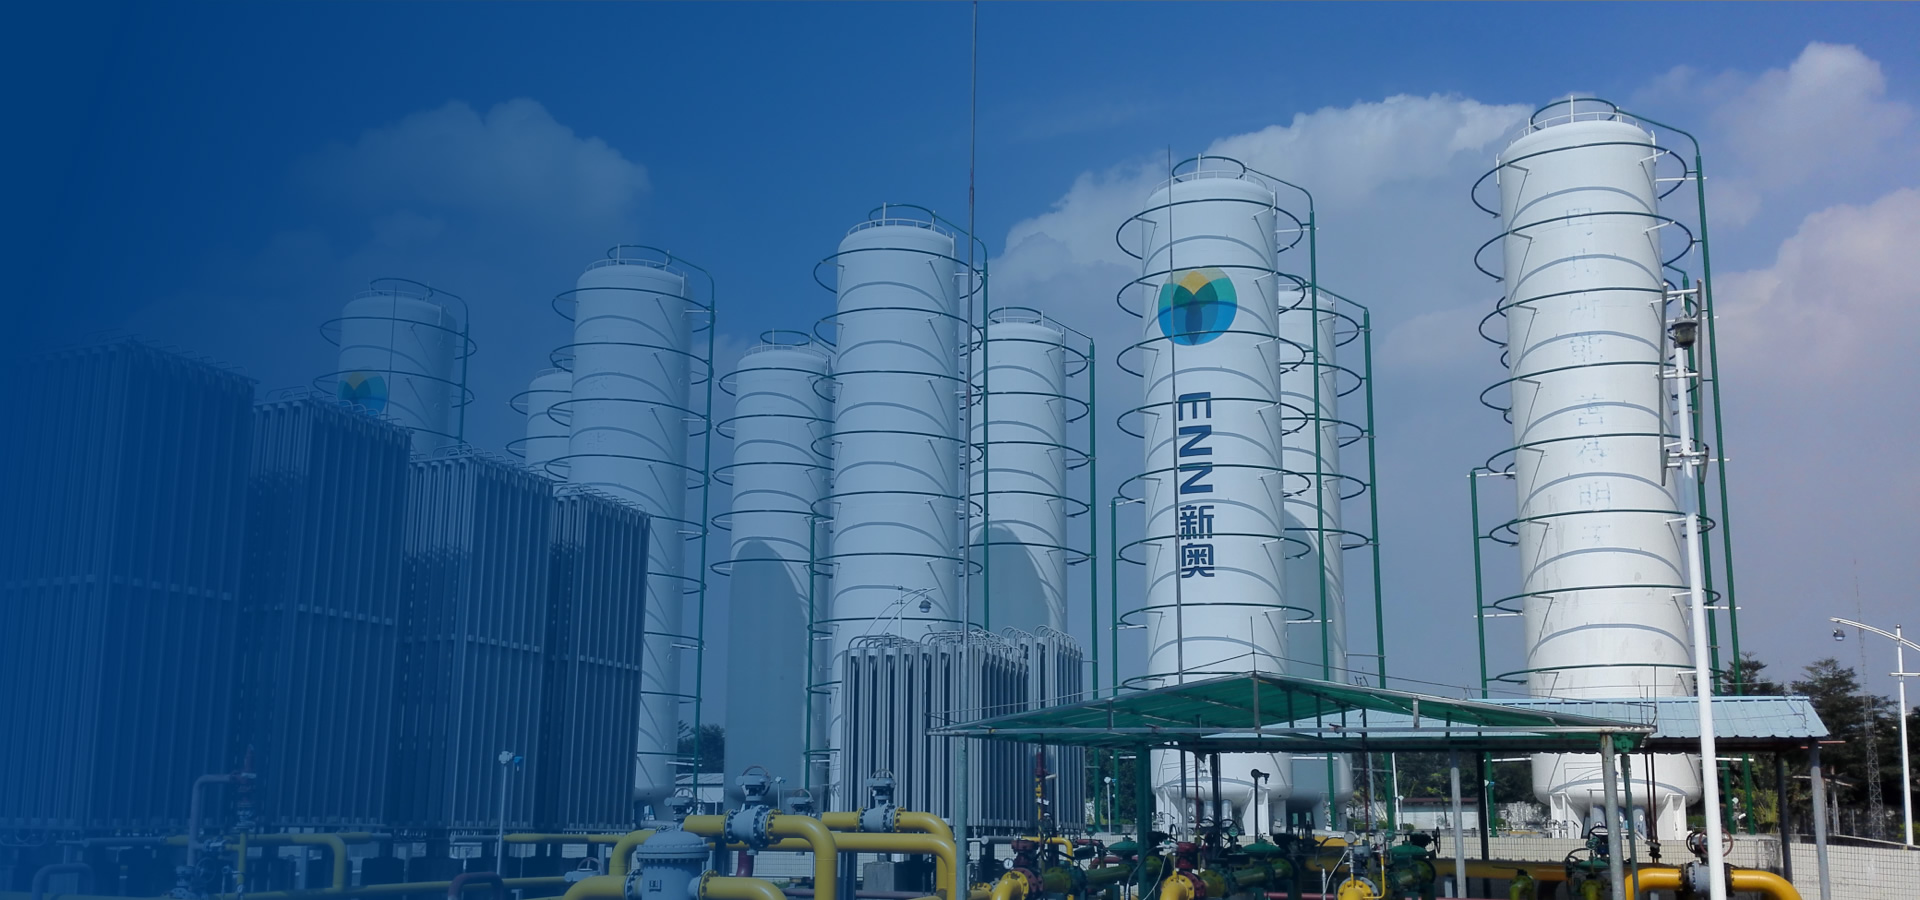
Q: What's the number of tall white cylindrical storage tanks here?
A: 9